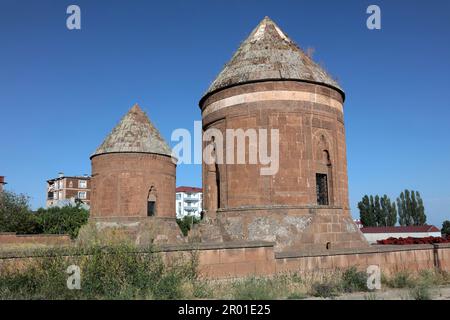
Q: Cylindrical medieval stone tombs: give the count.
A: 2